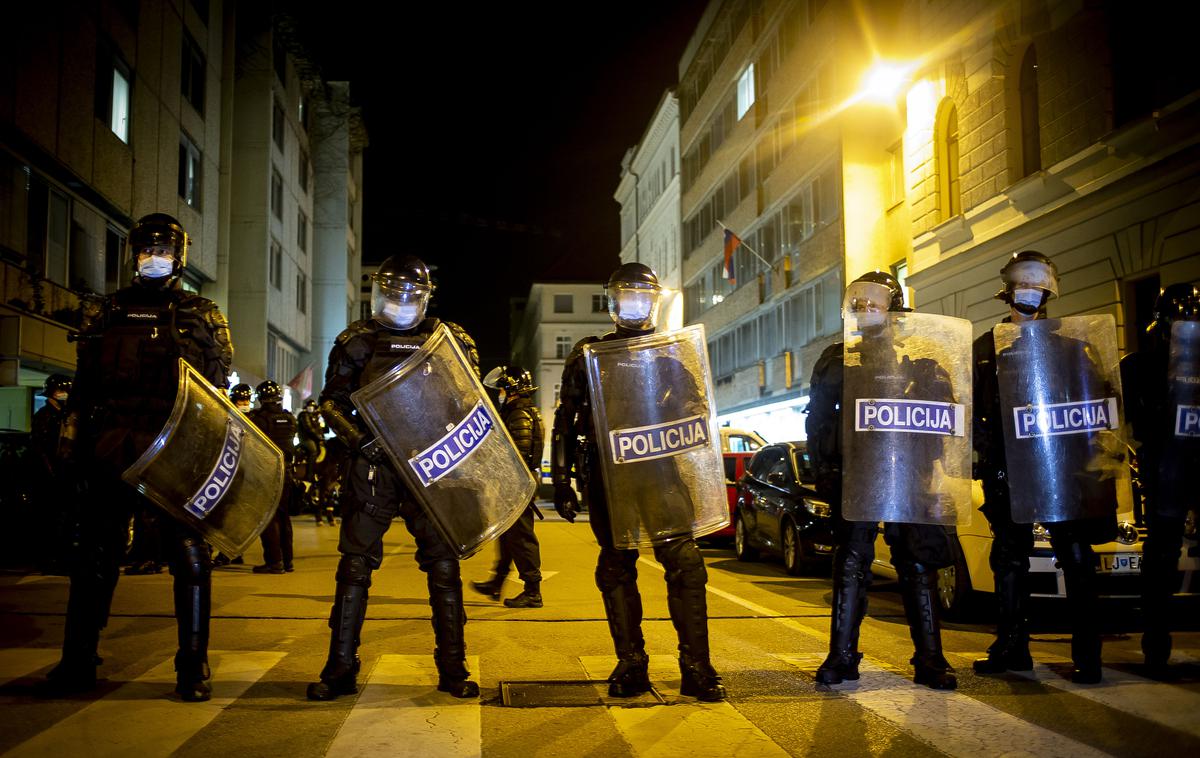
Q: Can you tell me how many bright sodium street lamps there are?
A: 1